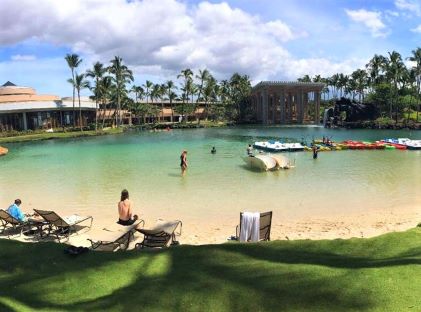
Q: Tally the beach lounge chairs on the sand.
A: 5